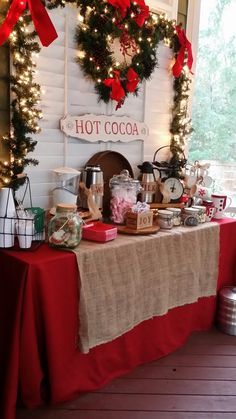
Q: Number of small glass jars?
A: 4